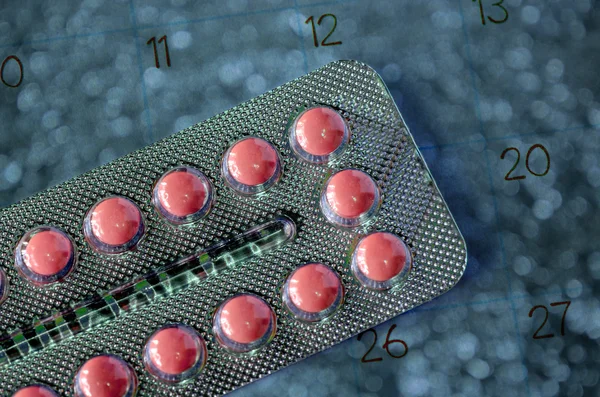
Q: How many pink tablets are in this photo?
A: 12